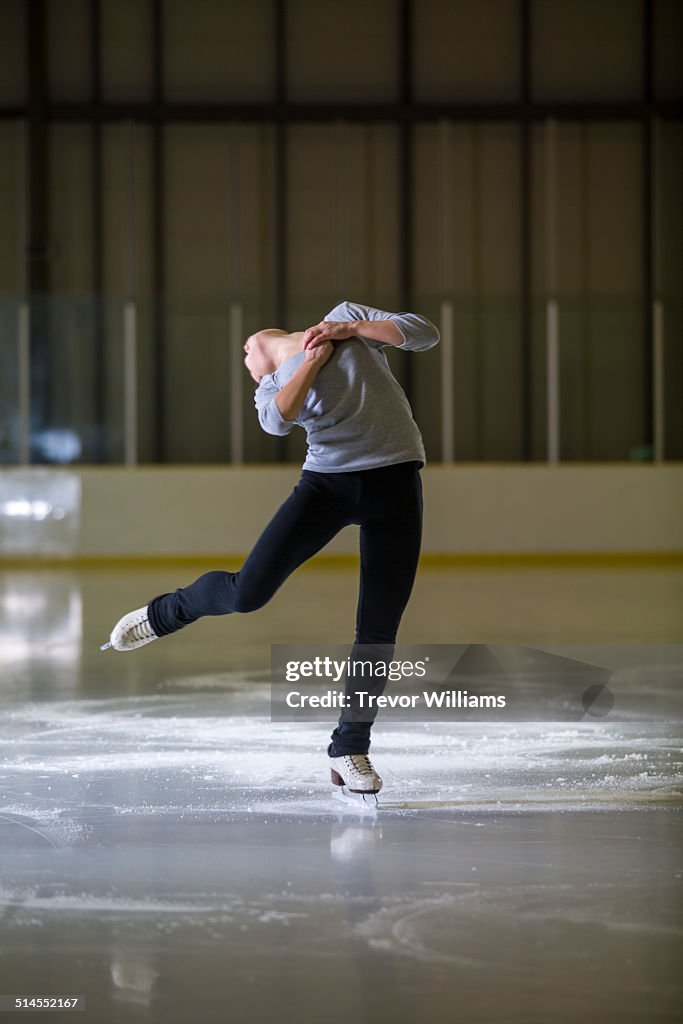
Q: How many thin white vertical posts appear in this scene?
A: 6